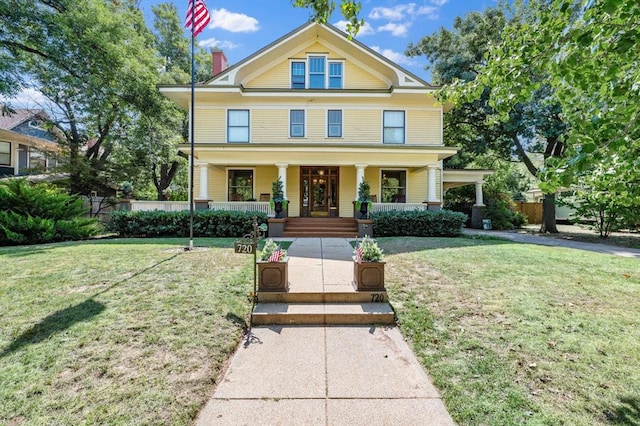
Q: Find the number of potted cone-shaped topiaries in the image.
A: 2